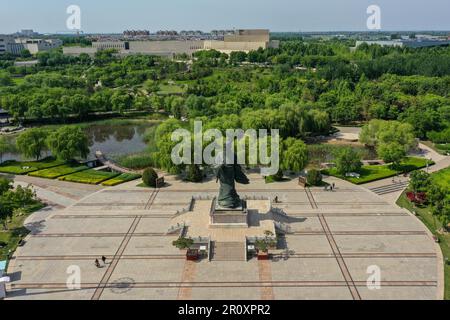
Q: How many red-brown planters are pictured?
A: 2